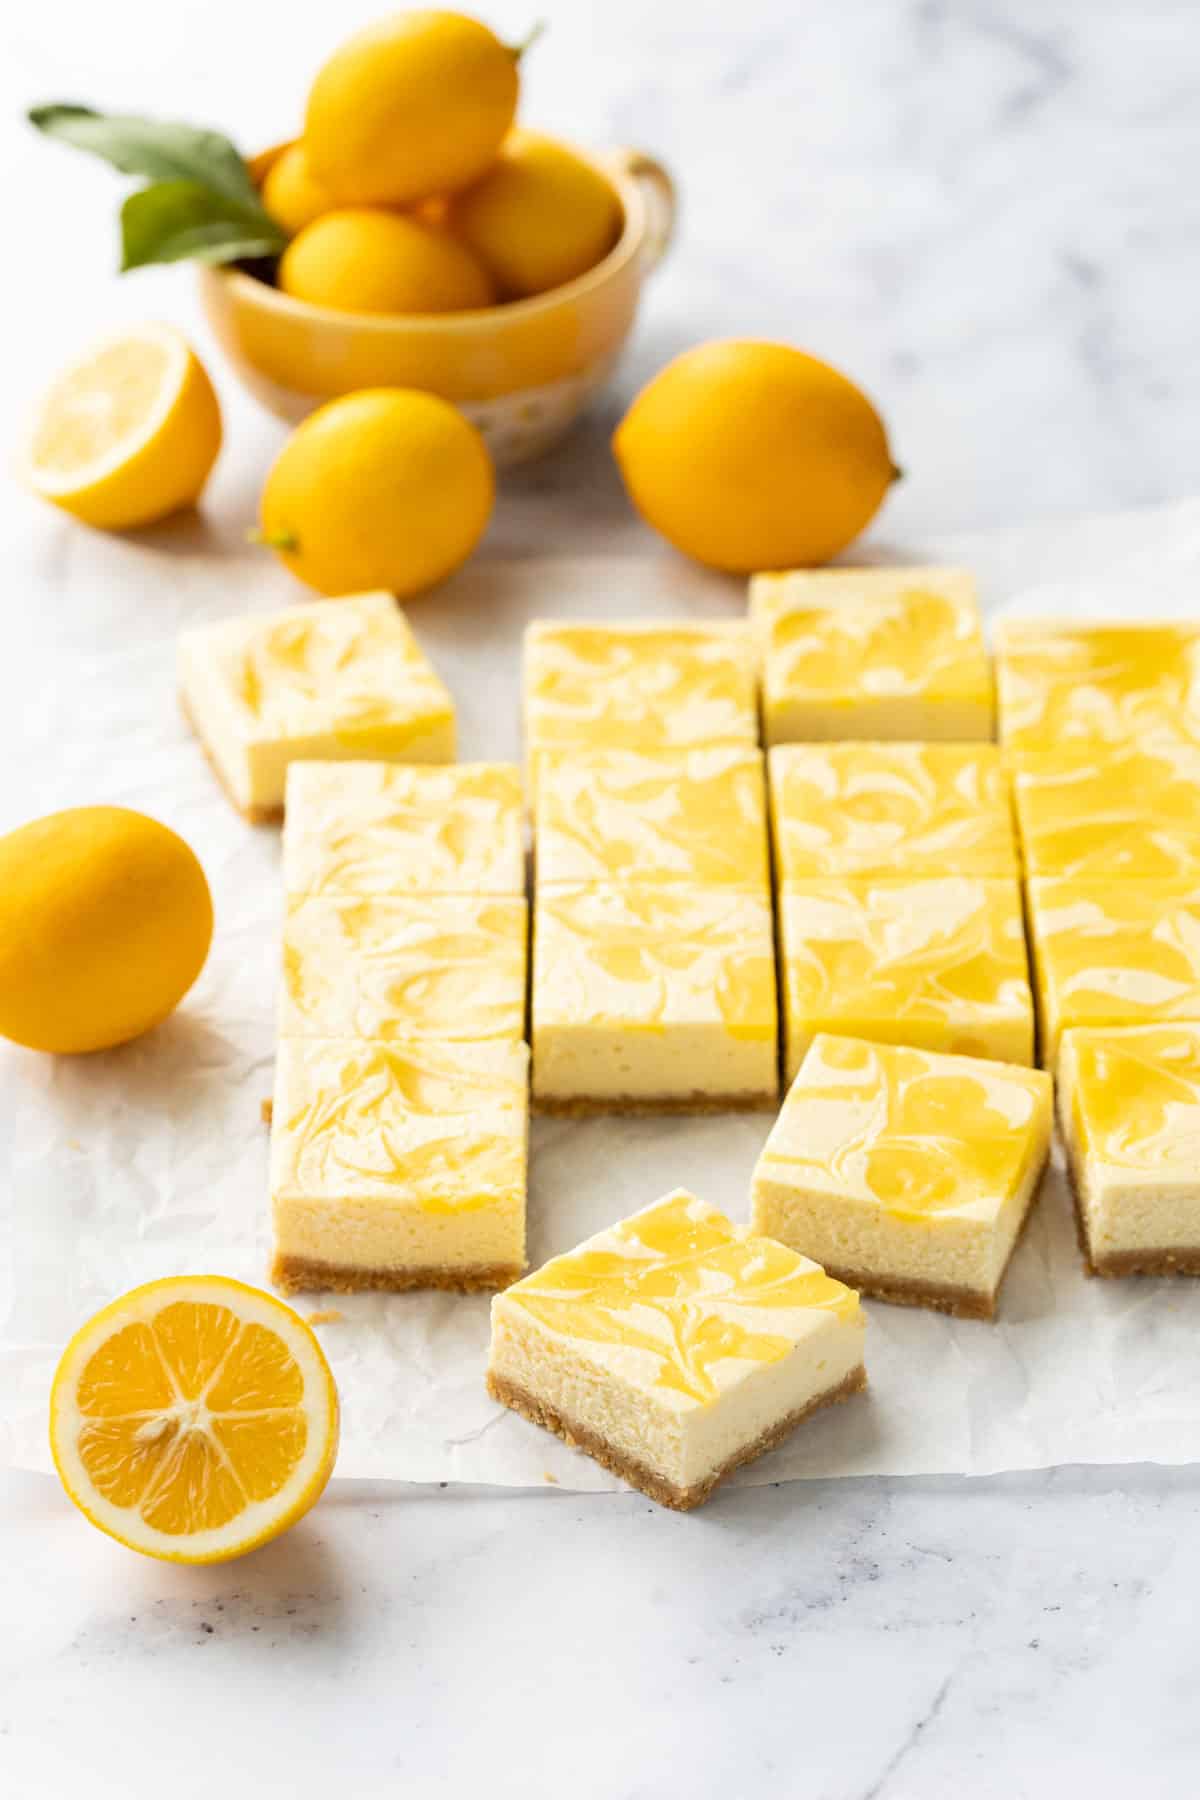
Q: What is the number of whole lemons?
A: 7